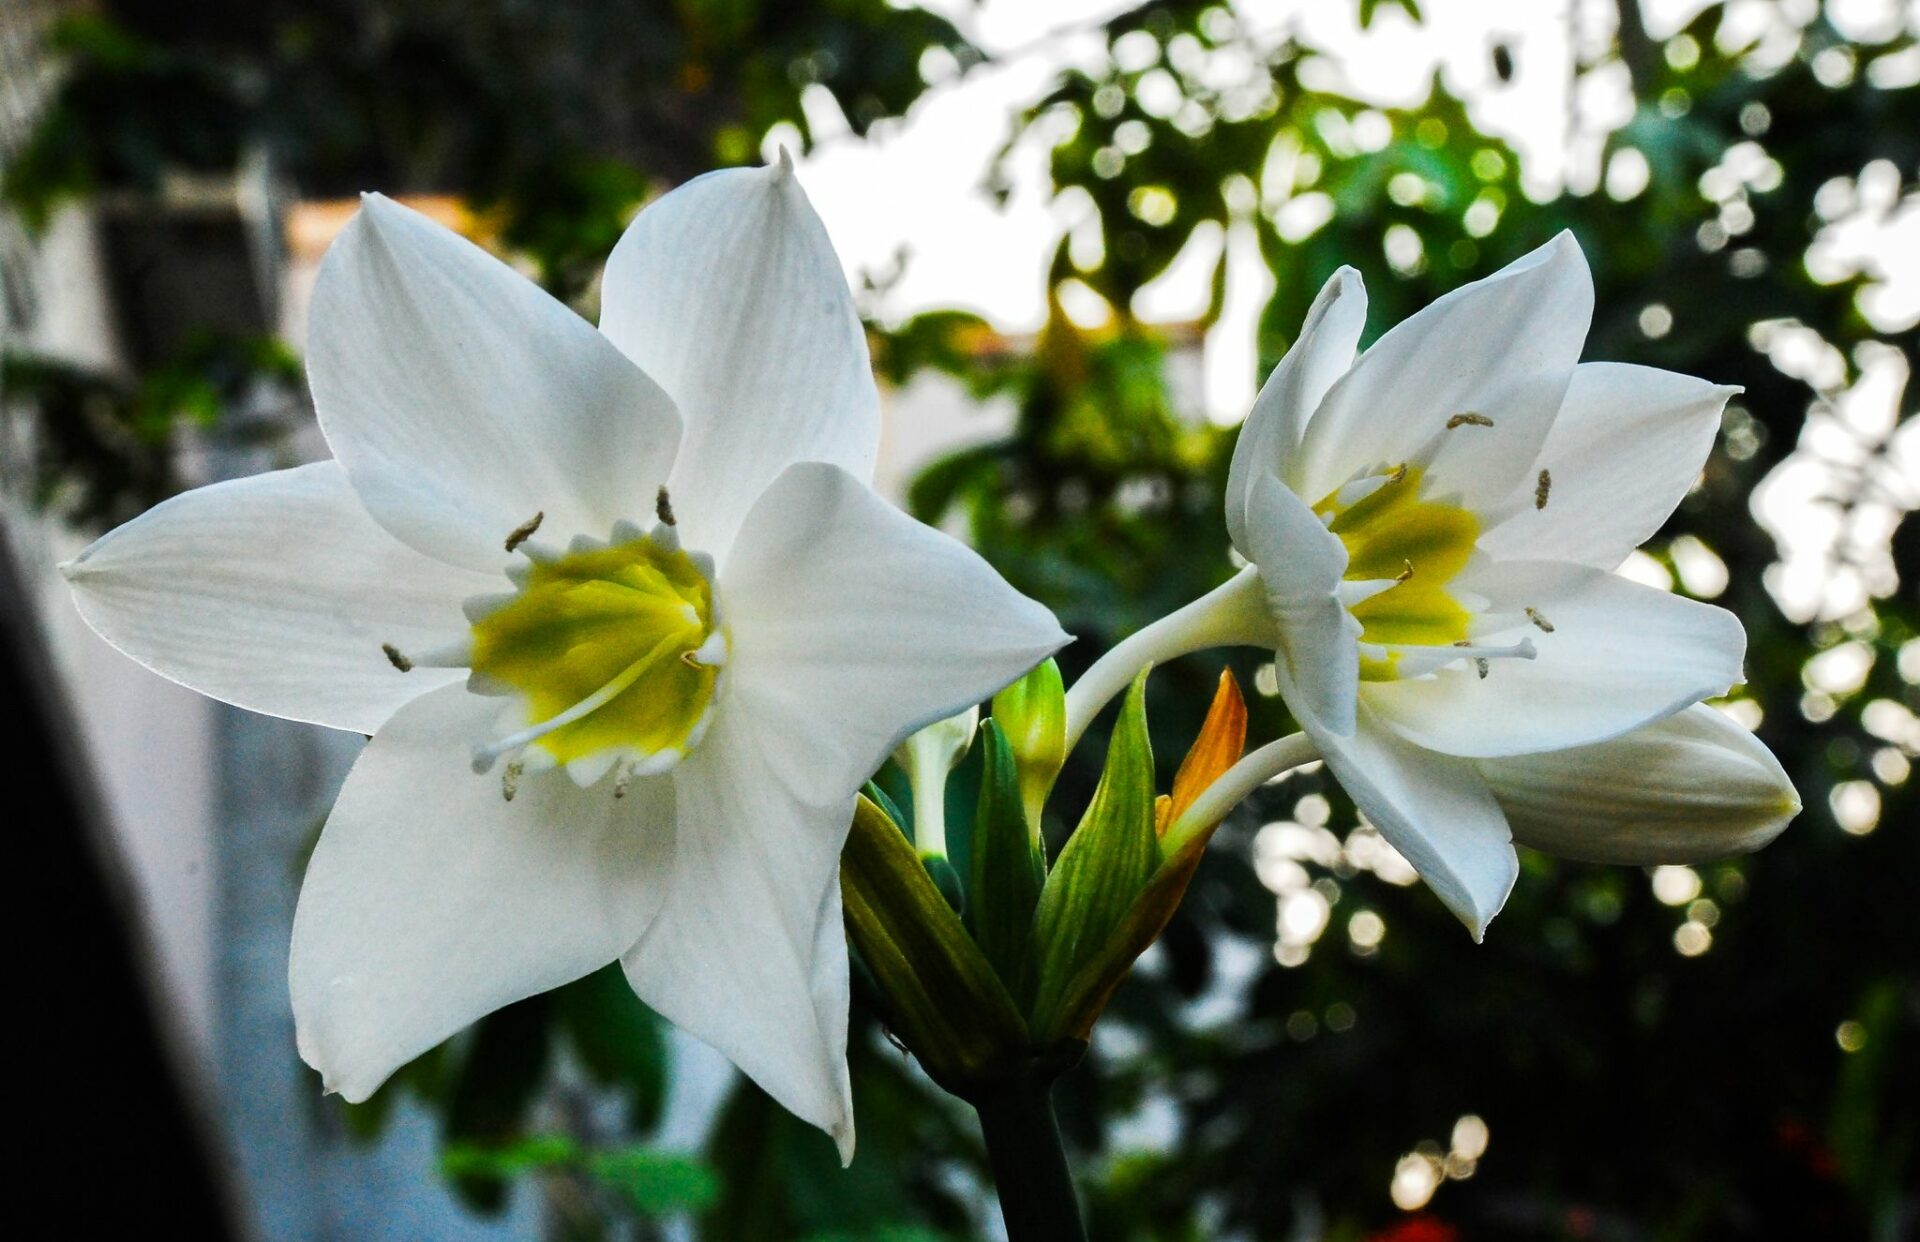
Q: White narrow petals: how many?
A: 12